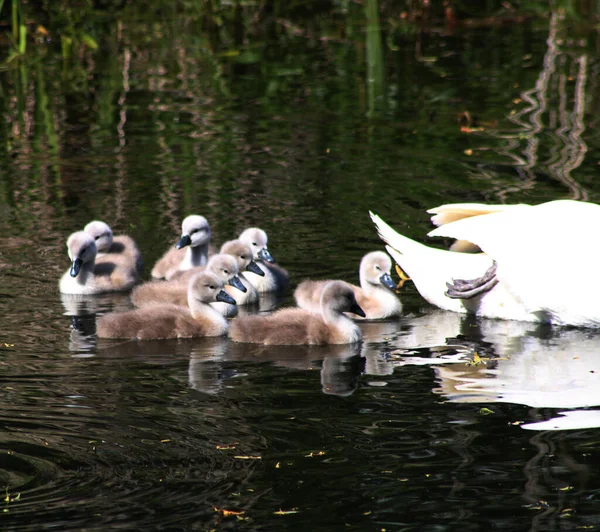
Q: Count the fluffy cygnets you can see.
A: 9